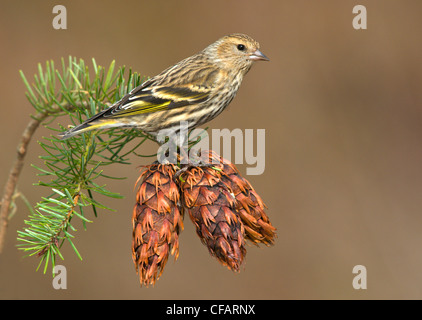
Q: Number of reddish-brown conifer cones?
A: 3